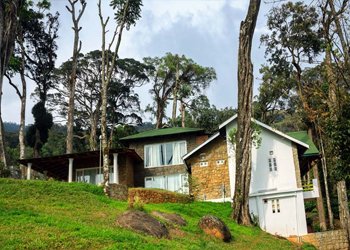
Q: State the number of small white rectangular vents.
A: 2